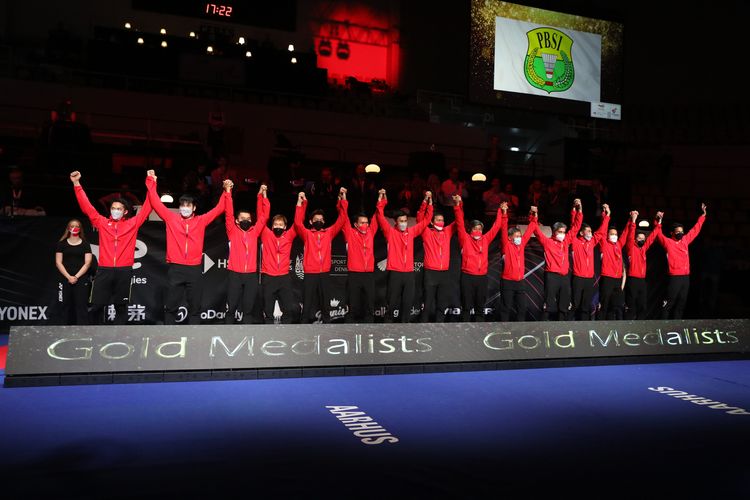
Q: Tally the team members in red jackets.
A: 15